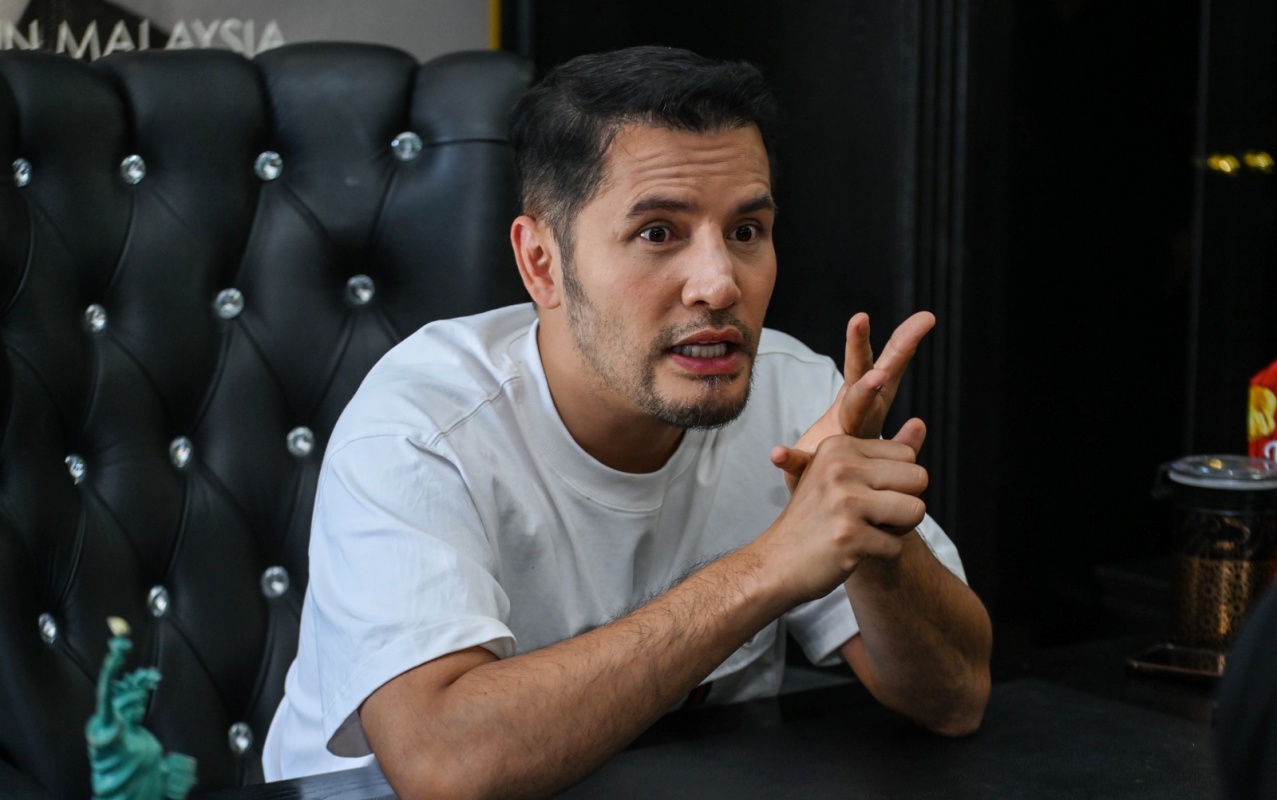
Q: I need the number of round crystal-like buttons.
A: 14